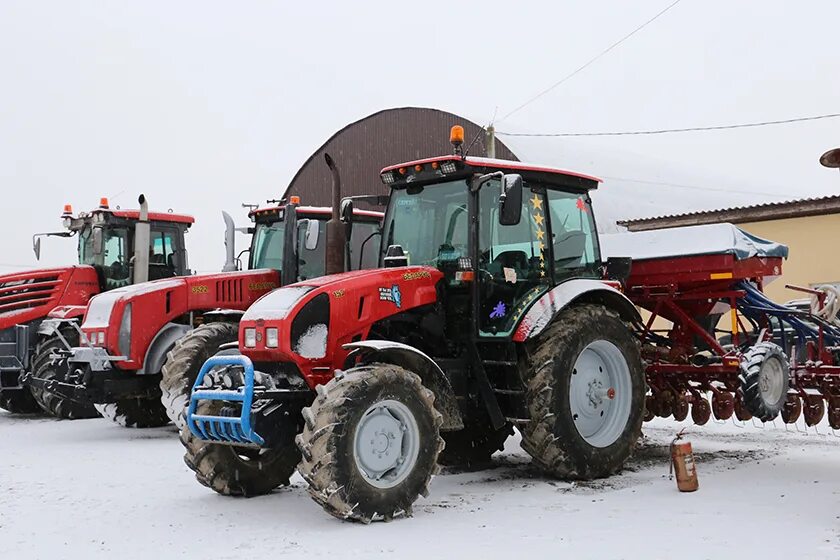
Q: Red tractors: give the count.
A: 3